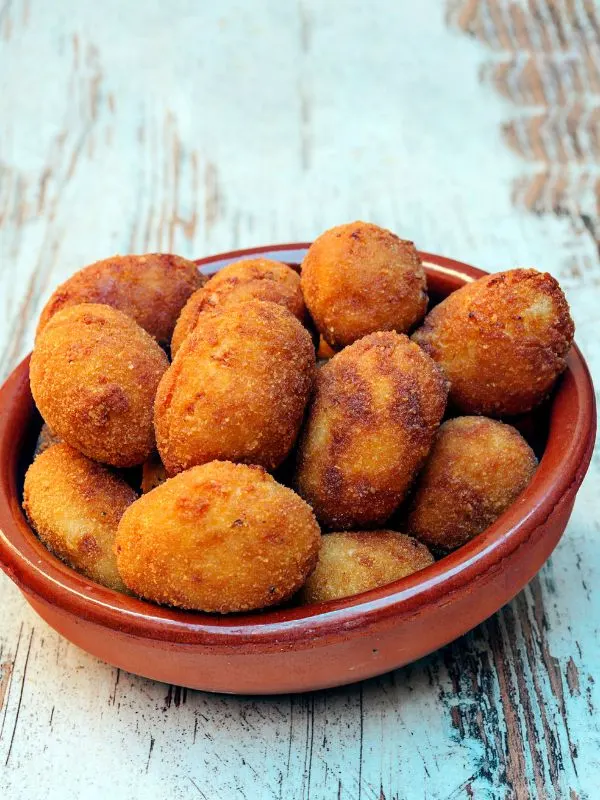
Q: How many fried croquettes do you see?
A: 11